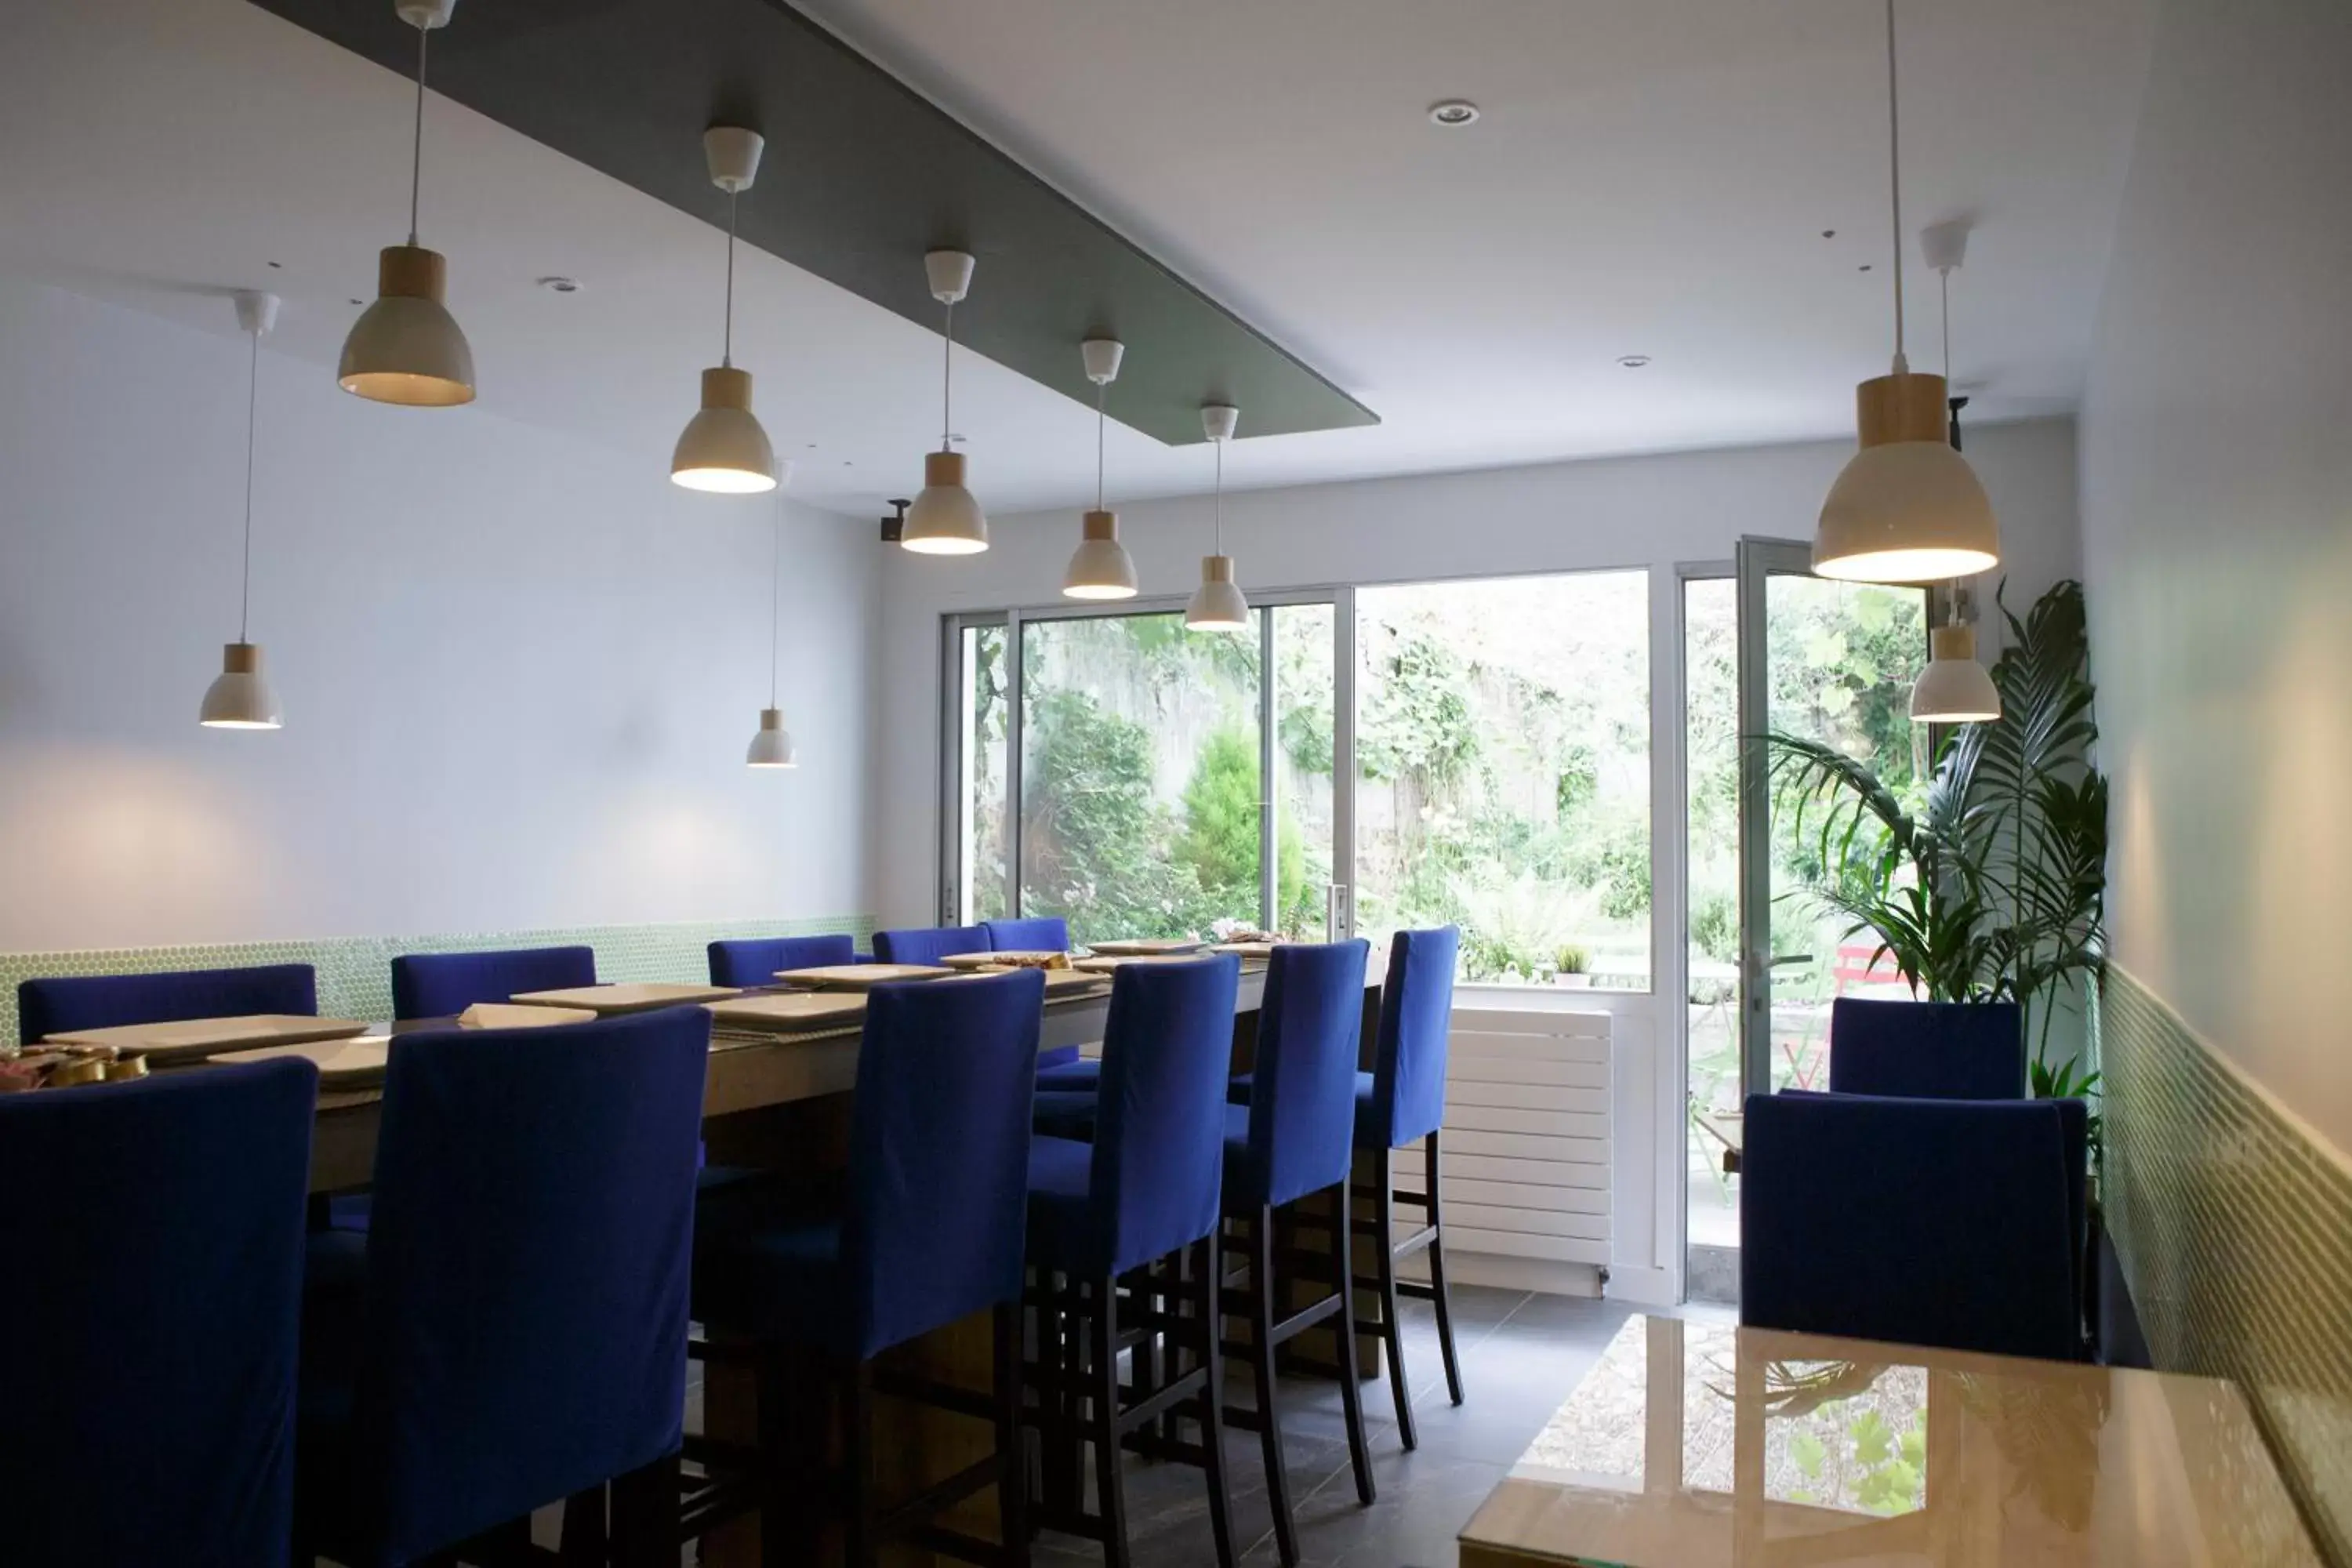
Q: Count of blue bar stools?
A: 11